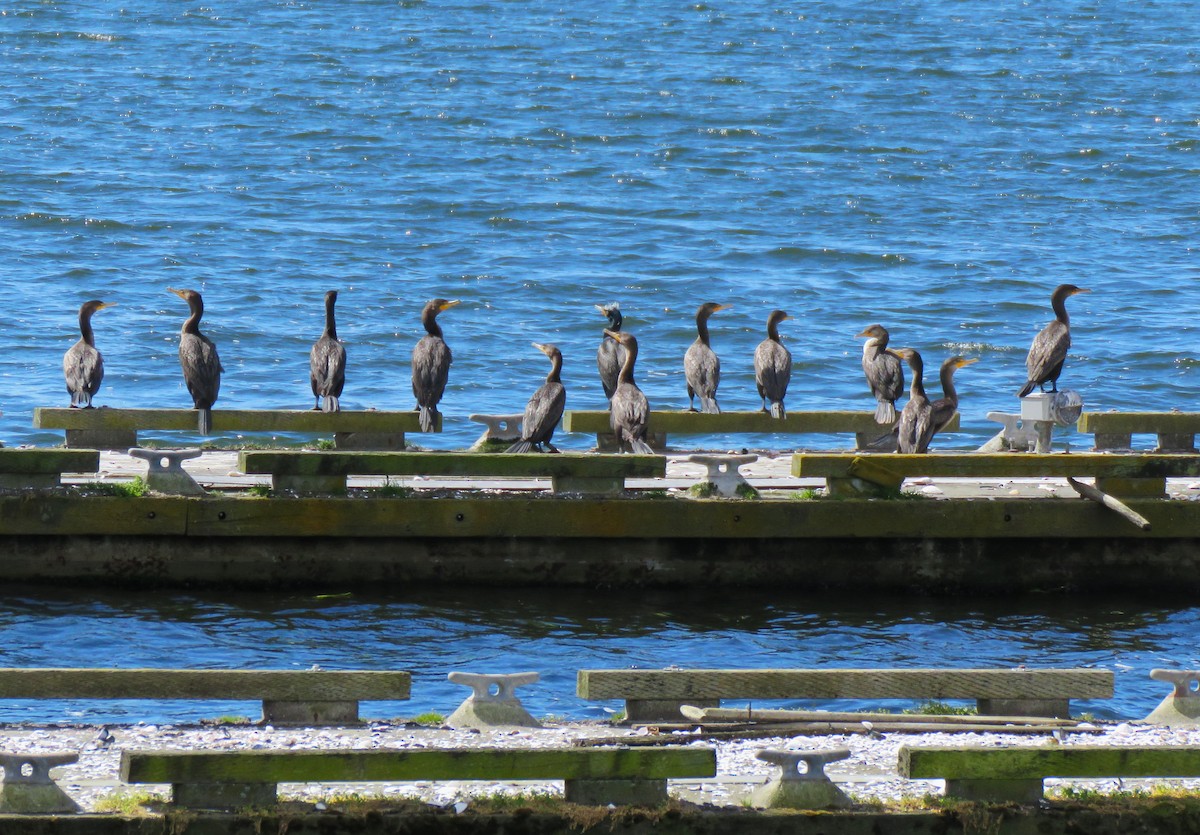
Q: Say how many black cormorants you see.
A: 13